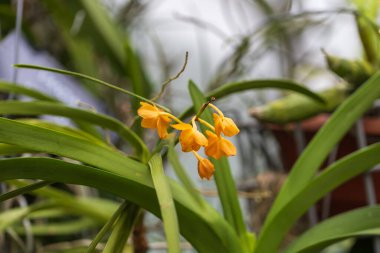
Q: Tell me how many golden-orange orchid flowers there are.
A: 5